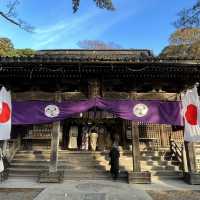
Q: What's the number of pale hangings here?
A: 2